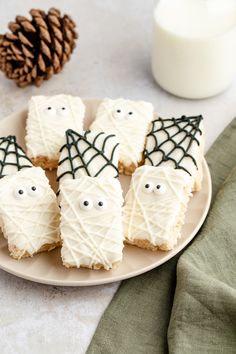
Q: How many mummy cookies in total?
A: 5